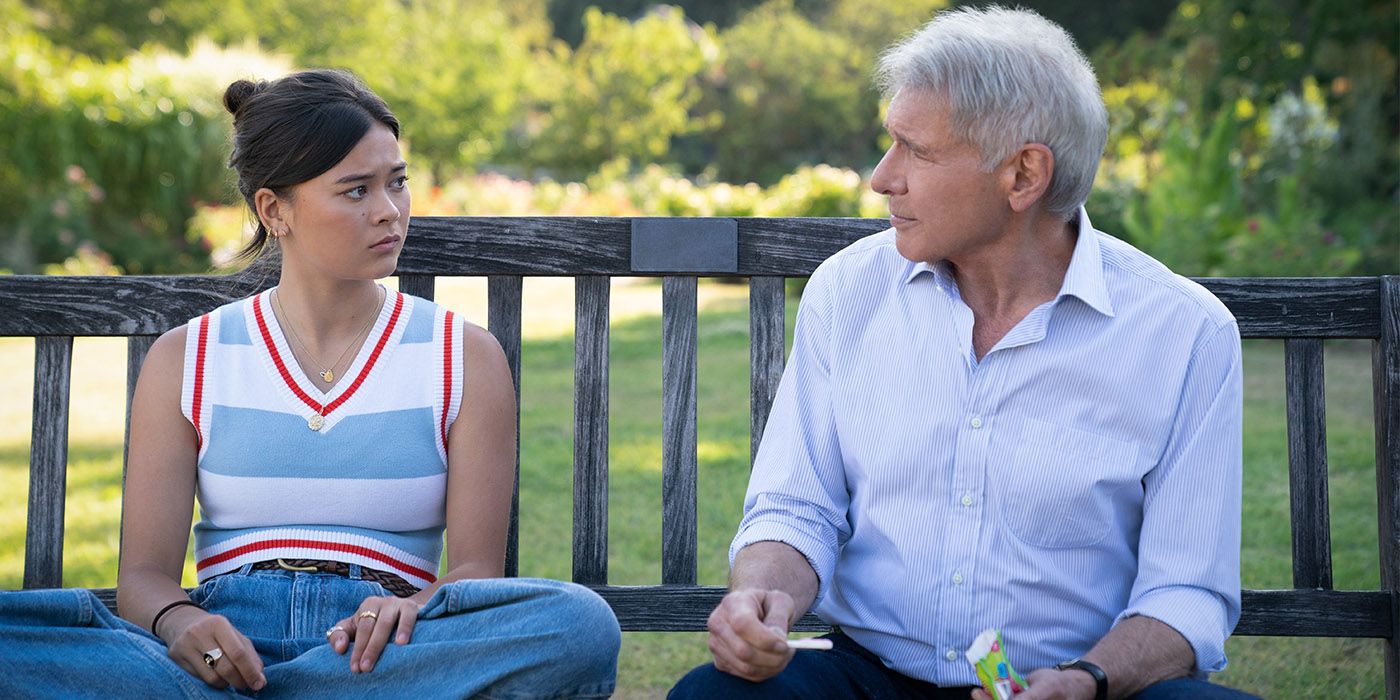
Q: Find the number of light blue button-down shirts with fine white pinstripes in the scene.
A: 1